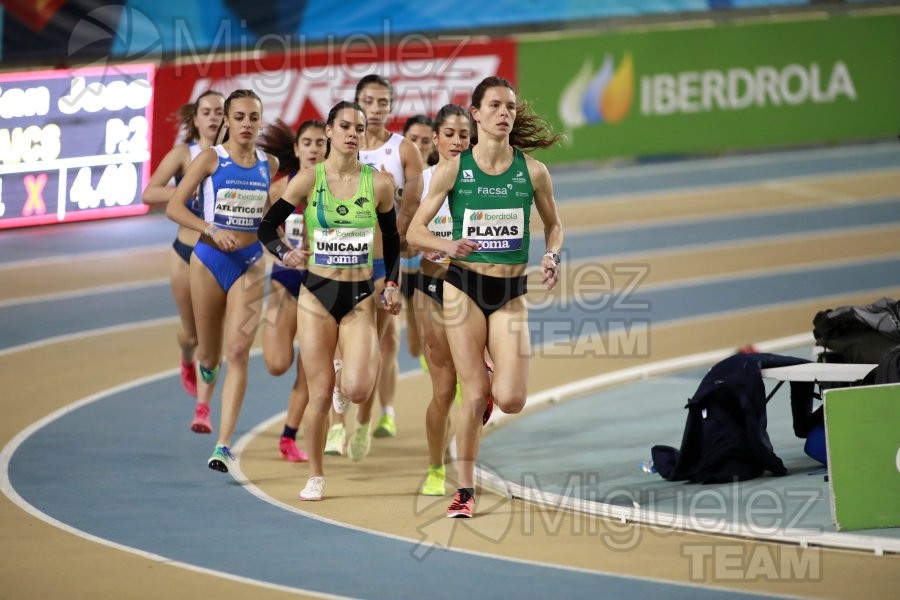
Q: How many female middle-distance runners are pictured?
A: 8